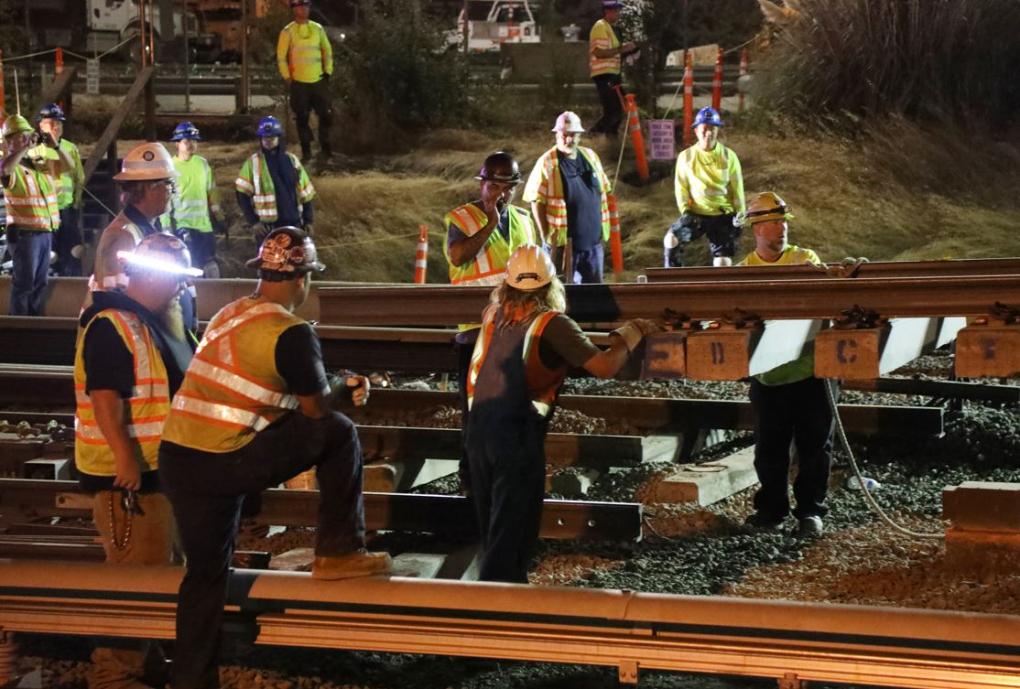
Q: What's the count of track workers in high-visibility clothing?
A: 14